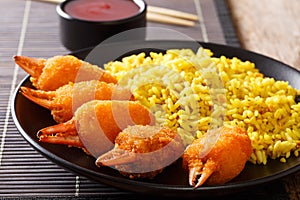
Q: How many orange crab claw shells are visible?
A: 5